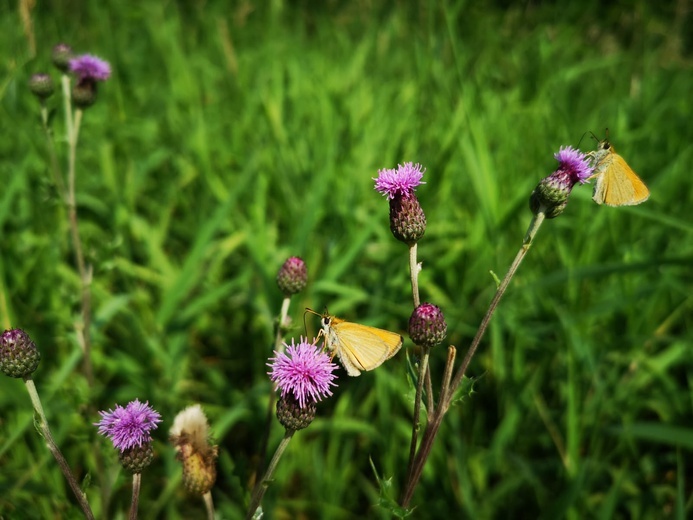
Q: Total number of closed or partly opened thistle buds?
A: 5